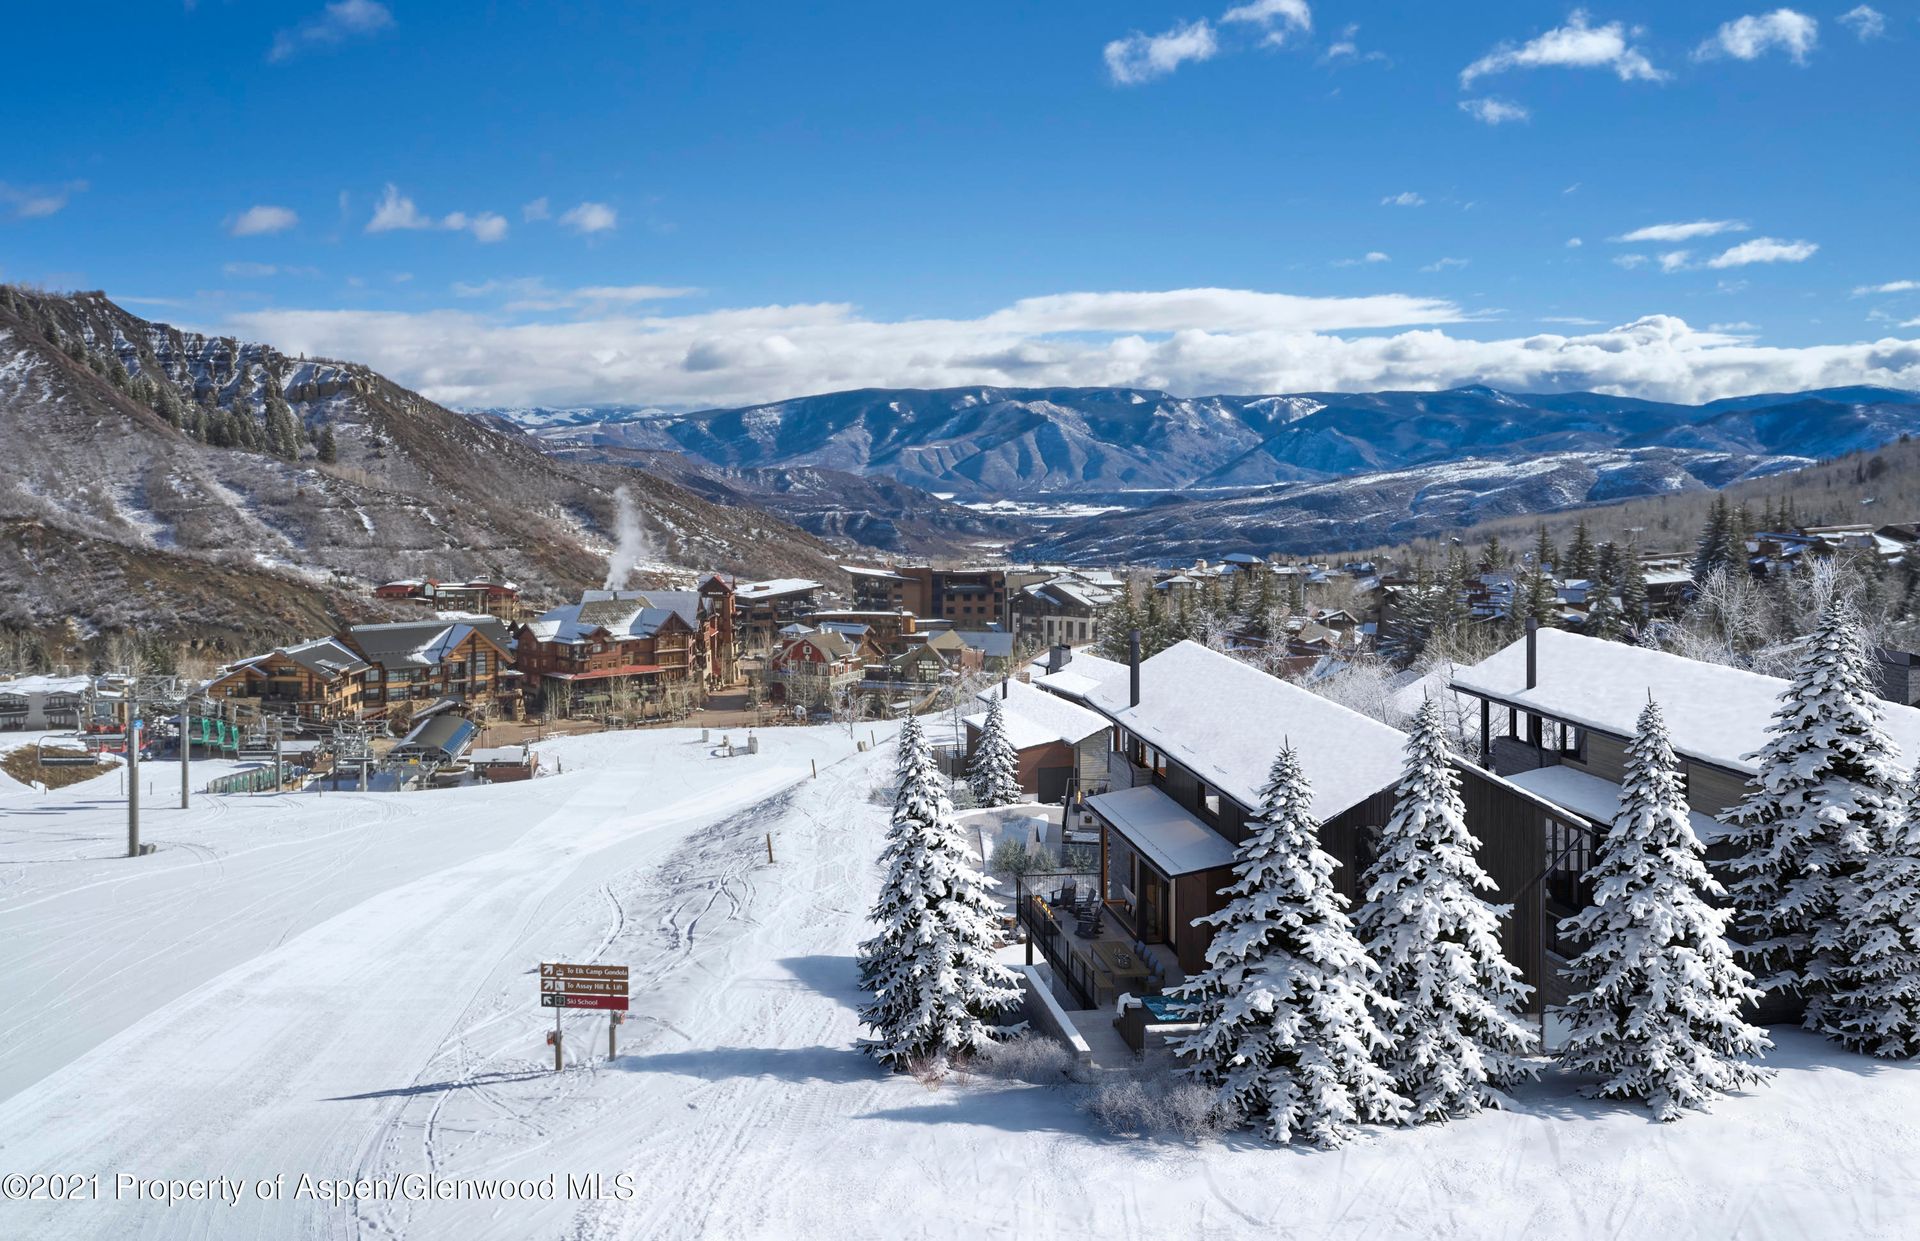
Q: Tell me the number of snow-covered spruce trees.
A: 7